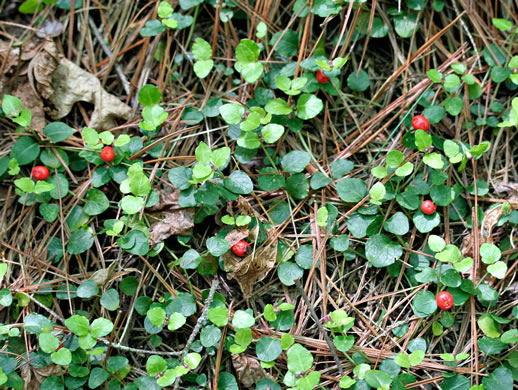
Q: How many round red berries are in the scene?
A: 7